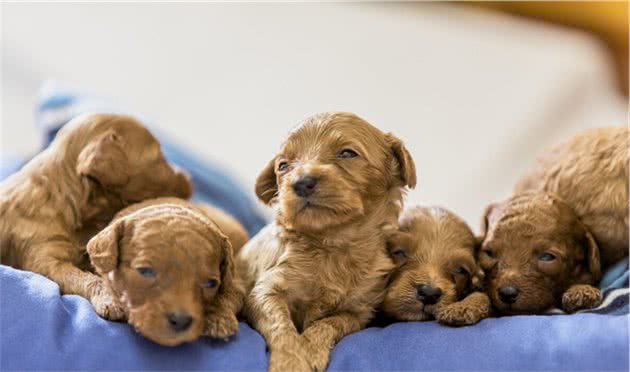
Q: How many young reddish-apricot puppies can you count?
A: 5